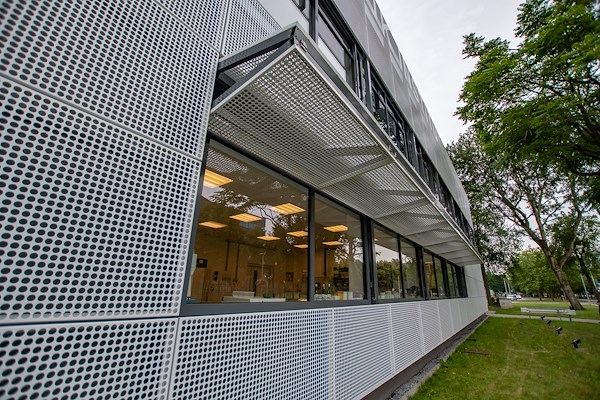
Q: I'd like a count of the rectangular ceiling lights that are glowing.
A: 9